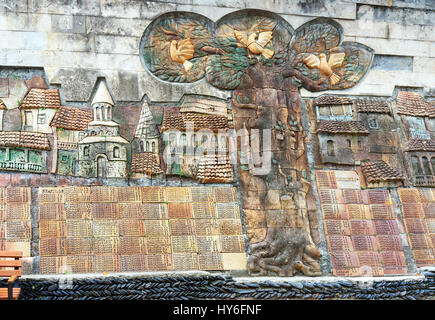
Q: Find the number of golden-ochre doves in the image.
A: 3